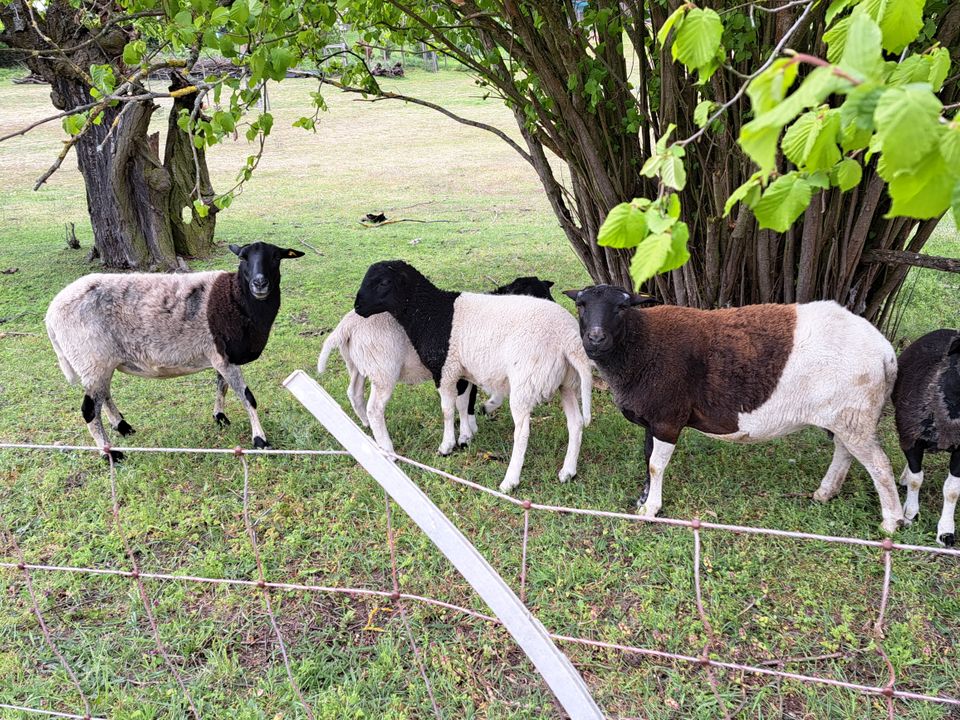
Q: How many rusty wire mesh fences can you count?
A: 1